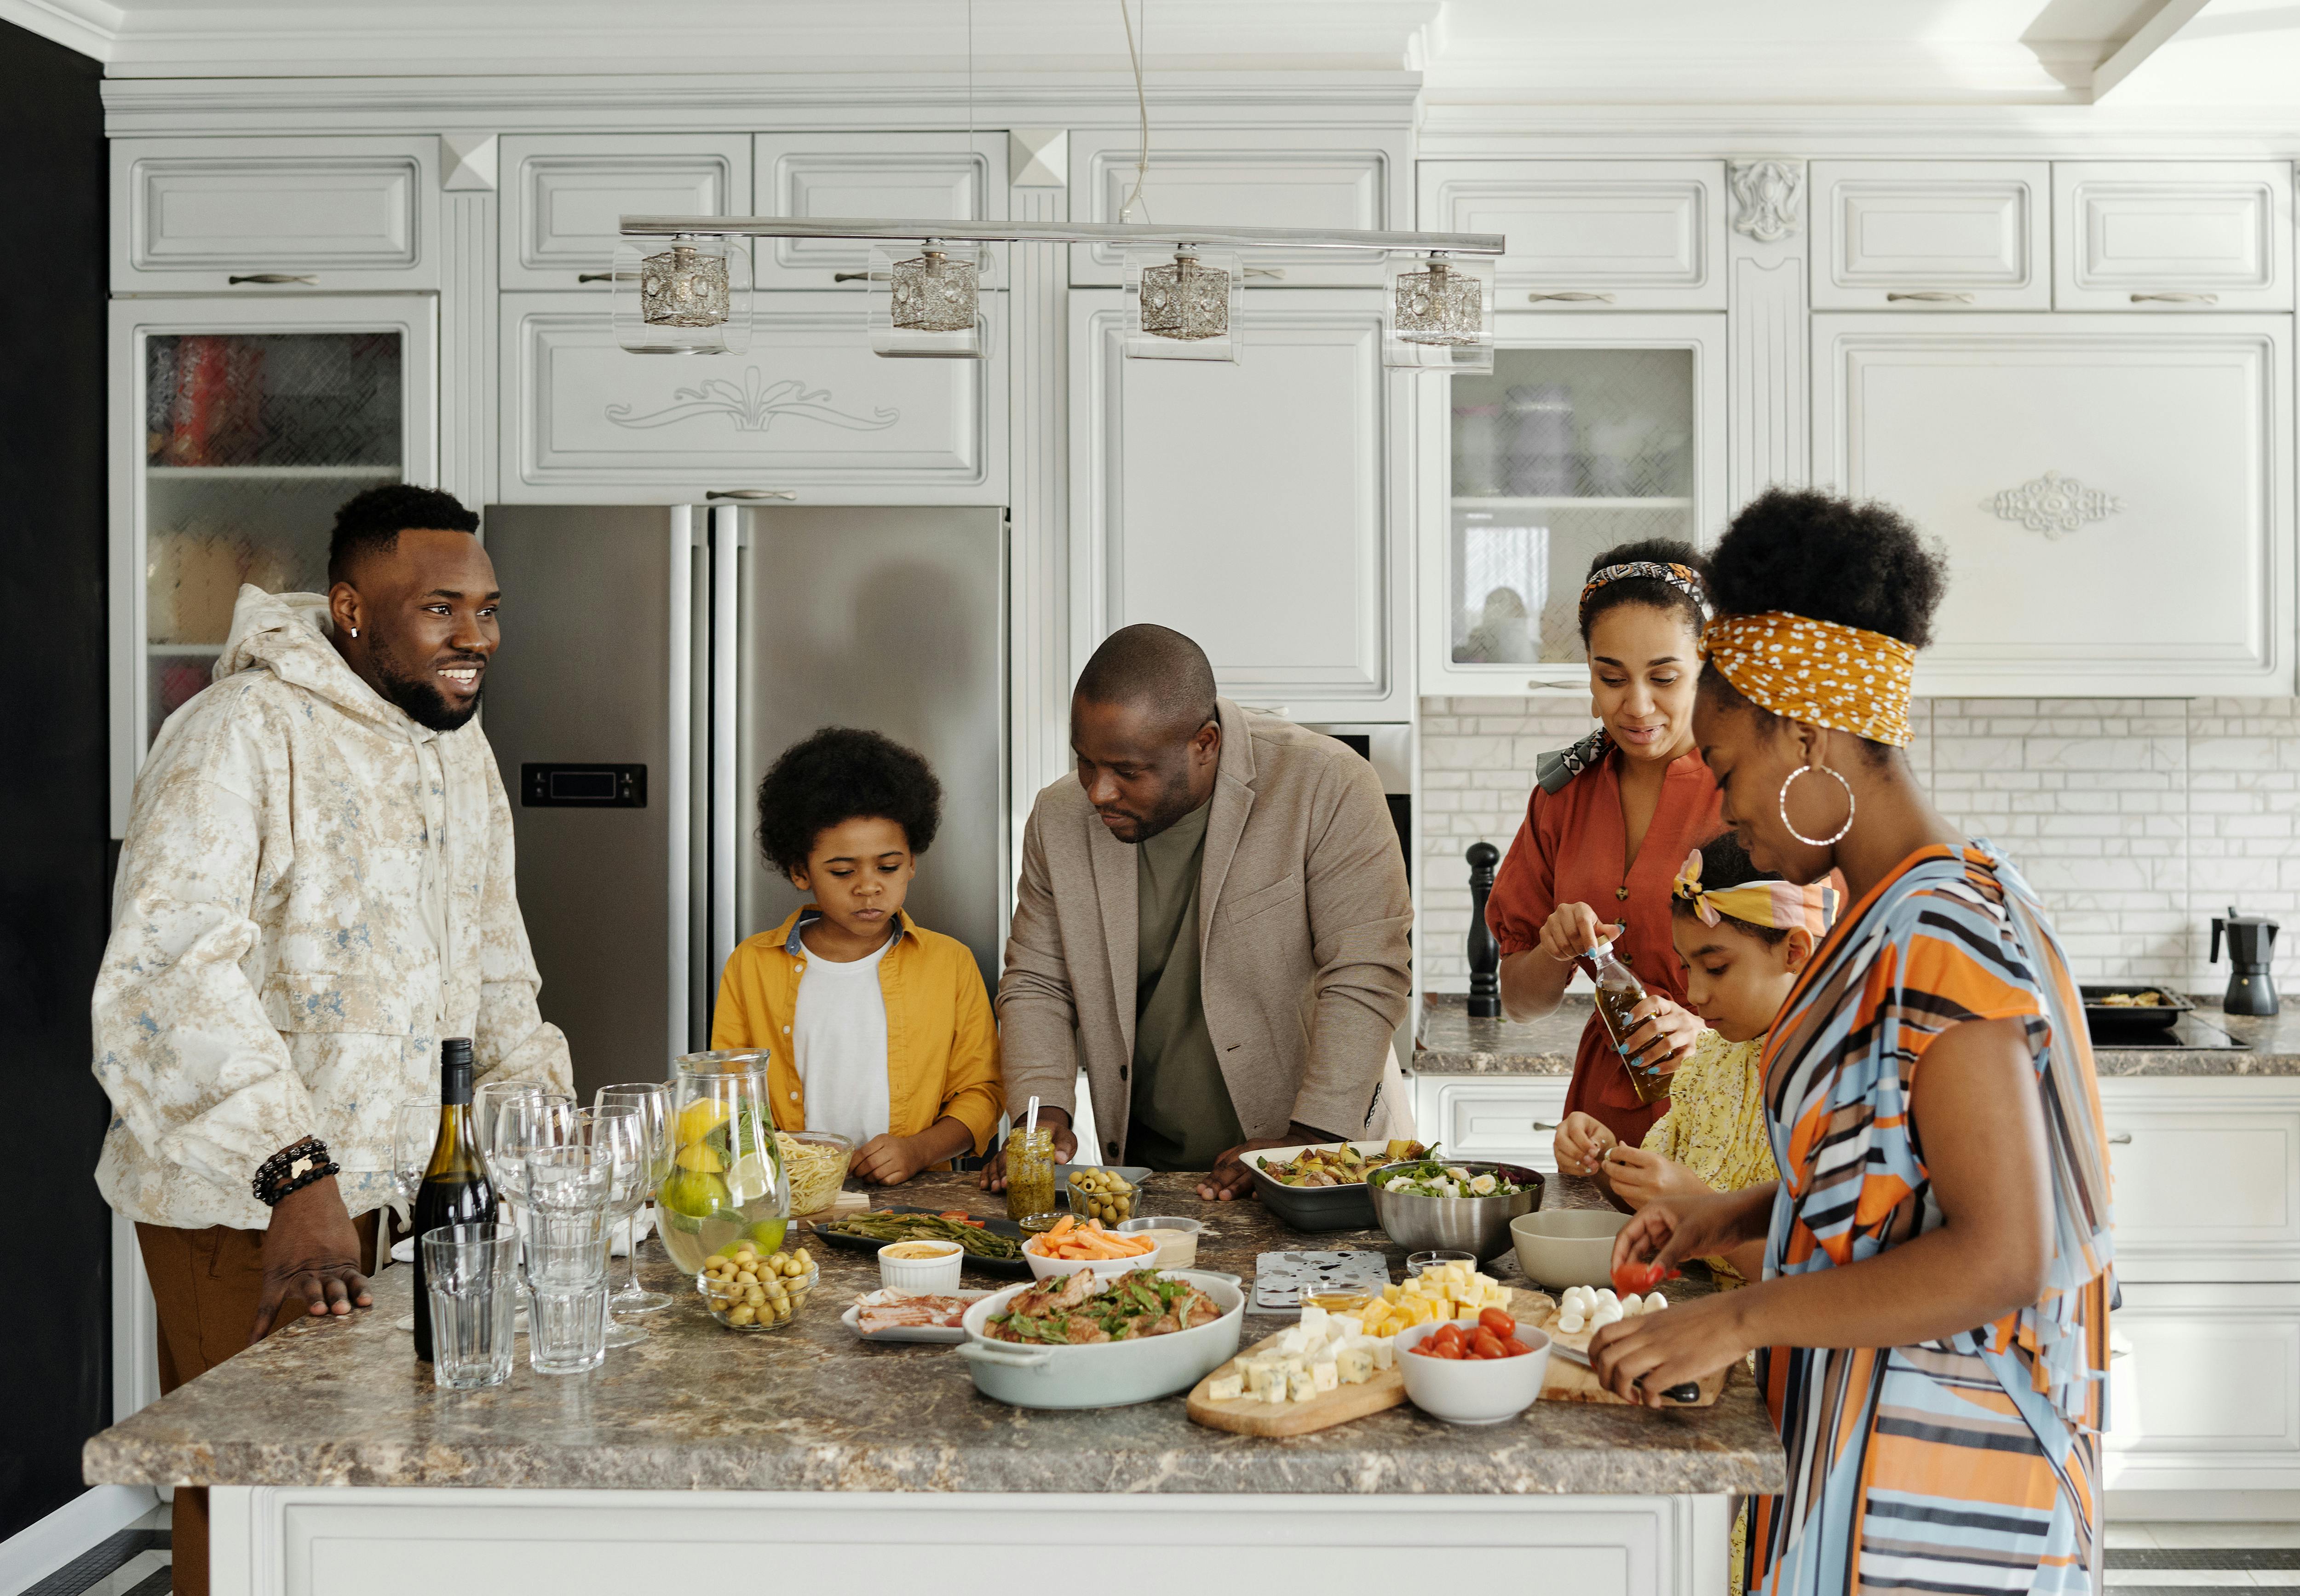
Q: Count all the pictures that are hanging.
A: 0